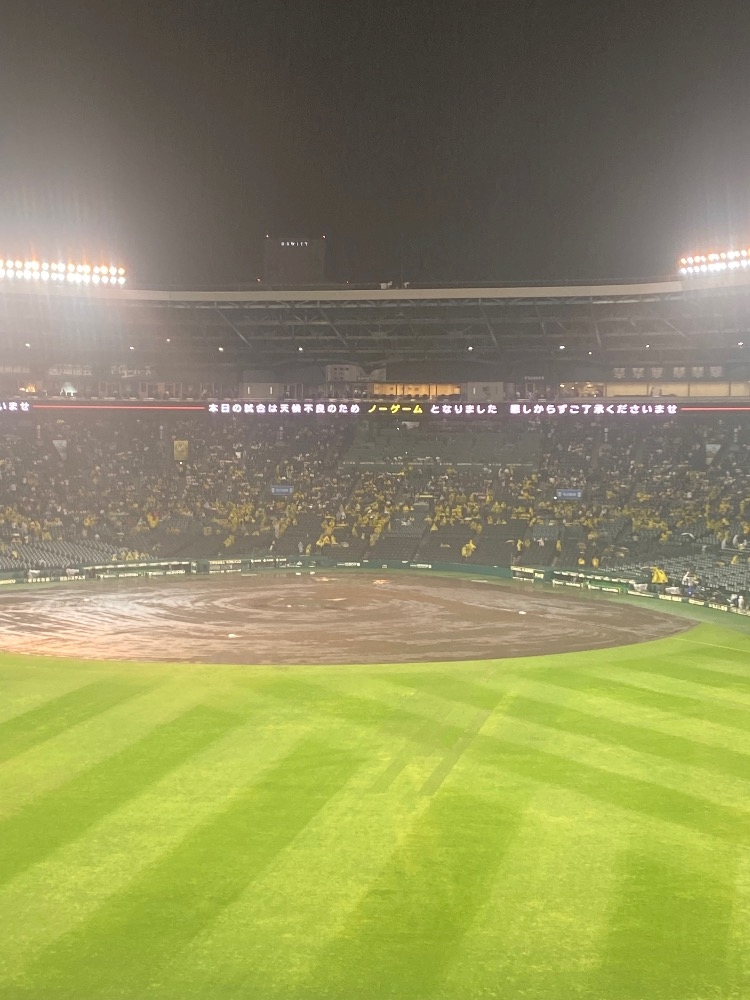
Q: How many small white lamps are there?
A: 10